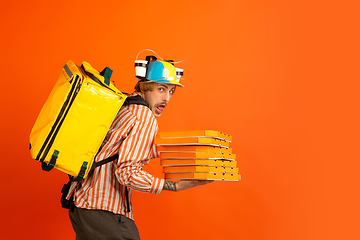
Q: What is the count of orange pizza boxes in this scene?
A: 7